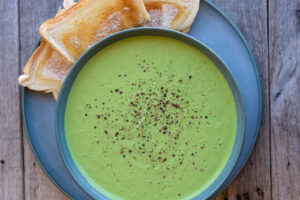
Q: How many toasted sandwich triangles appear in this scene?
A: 3